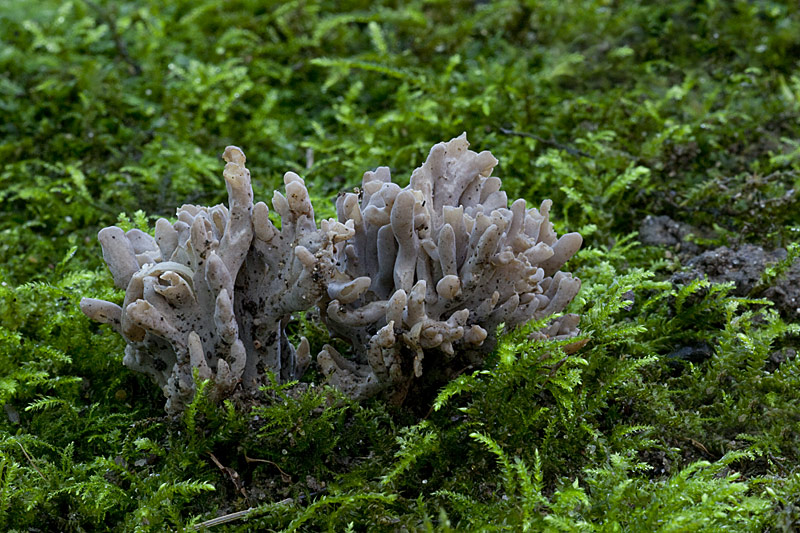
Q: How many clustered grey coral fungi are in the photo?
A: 2